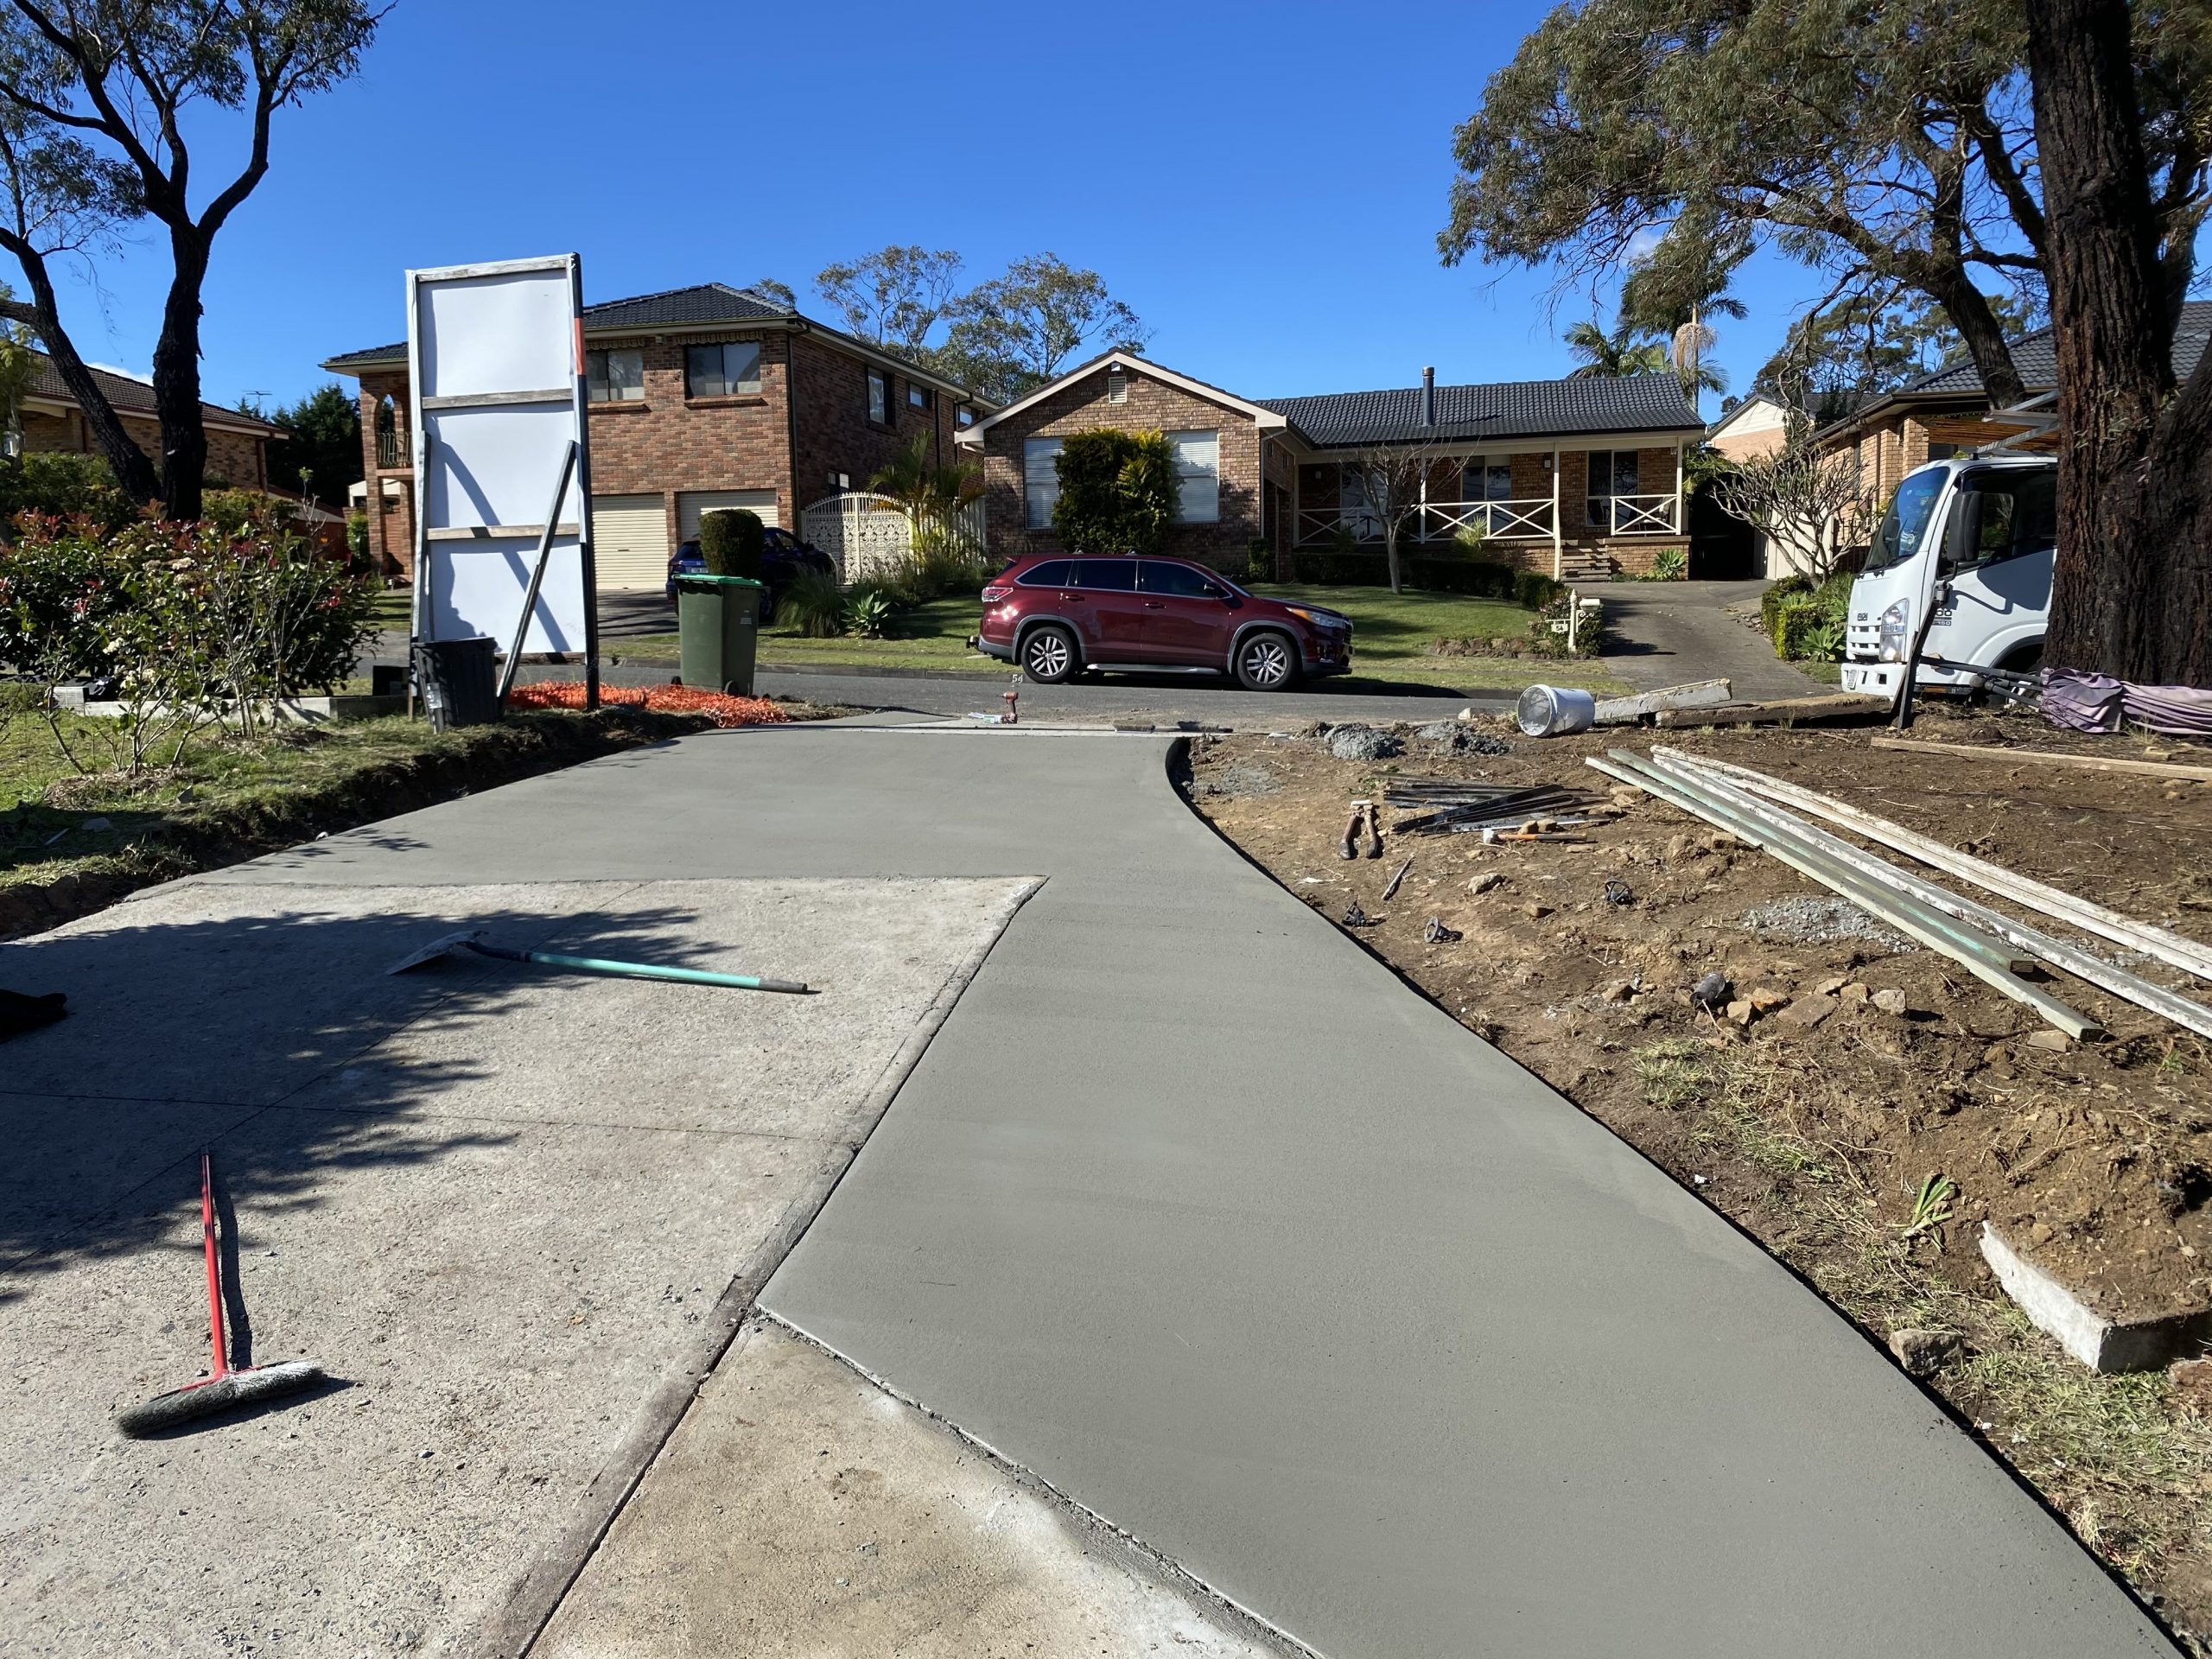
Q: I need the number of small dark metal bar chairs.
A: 3